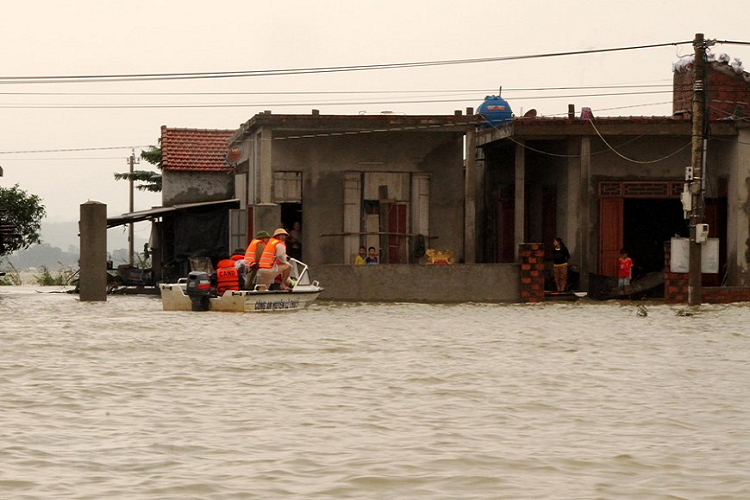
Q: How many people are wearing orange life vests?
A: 4